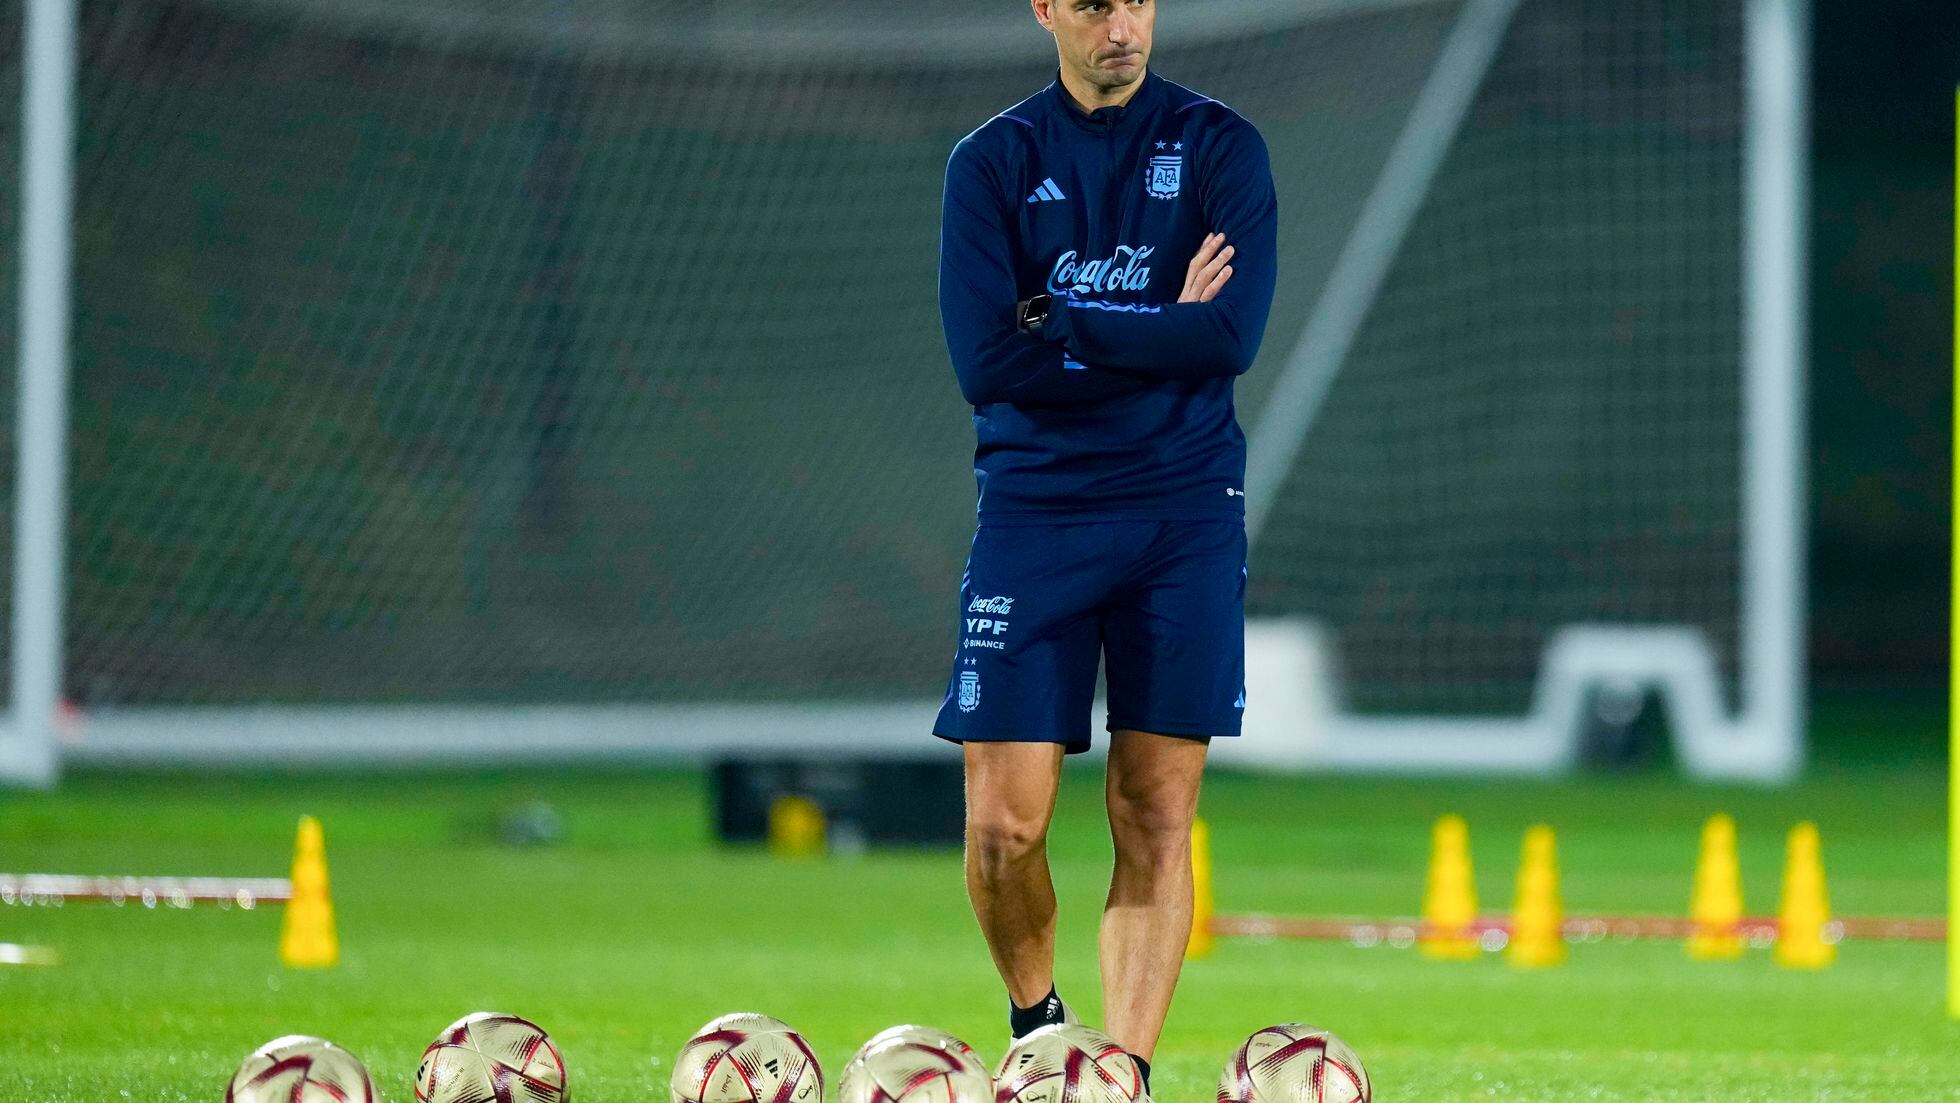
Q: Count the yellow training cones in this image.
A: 6